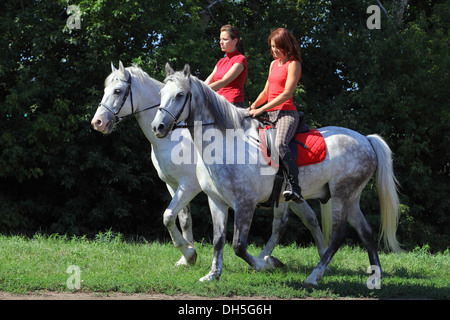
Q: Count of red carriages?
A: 0